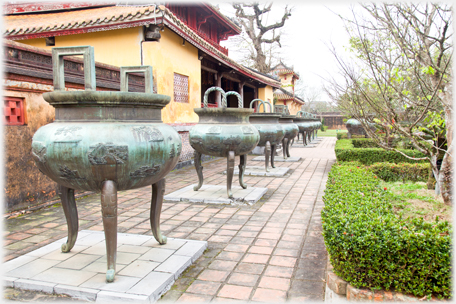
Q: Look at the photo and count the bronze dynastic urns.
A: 9